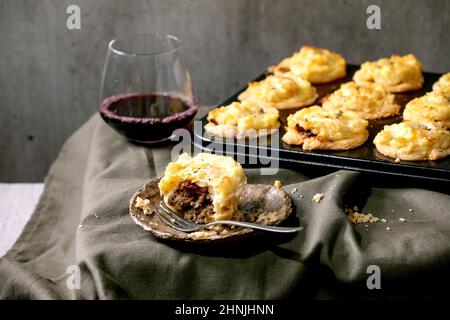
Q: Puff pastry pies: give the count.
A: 10